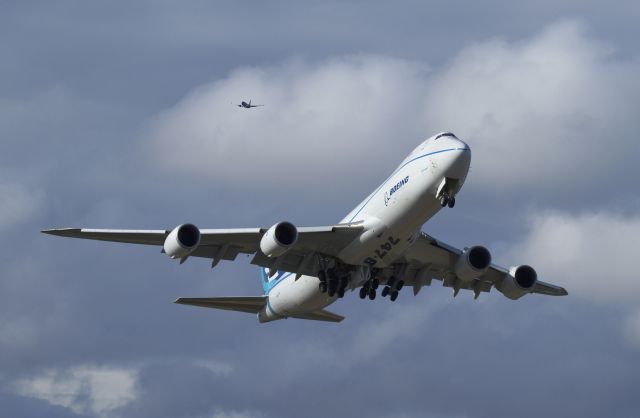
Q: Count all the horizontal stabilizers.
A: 2